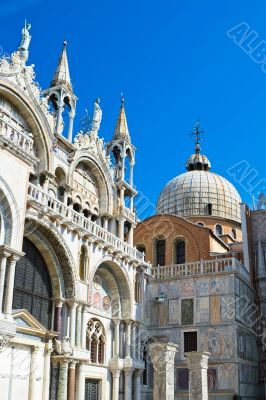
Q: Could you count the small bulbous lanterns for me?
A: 1